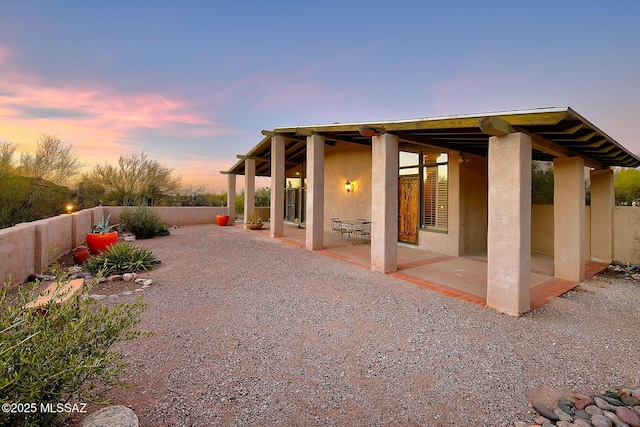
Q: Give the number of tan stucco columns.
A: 8